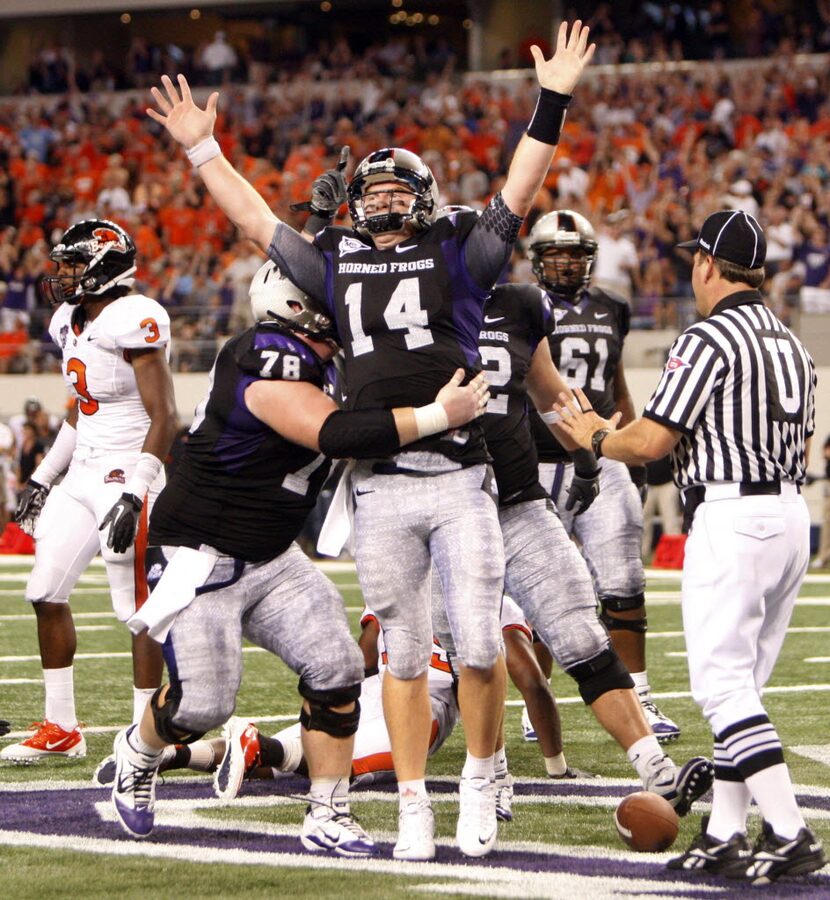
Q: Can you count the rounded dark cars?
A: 0